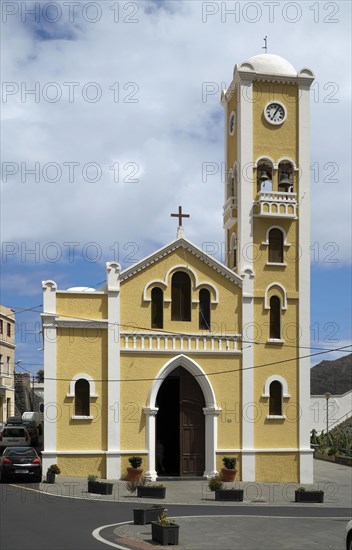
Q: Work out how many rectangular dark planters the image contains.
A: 7